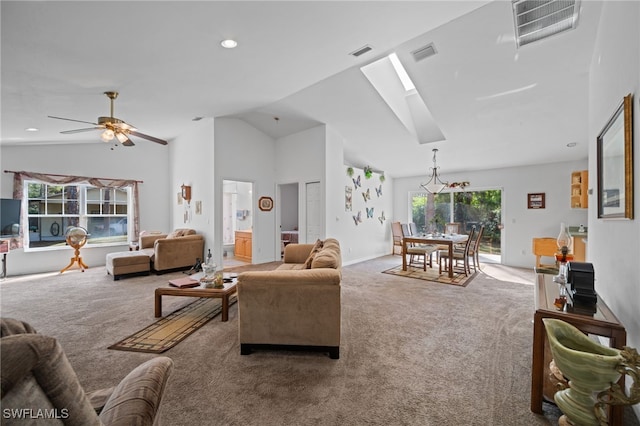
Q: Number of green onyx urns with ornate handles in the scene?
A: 1